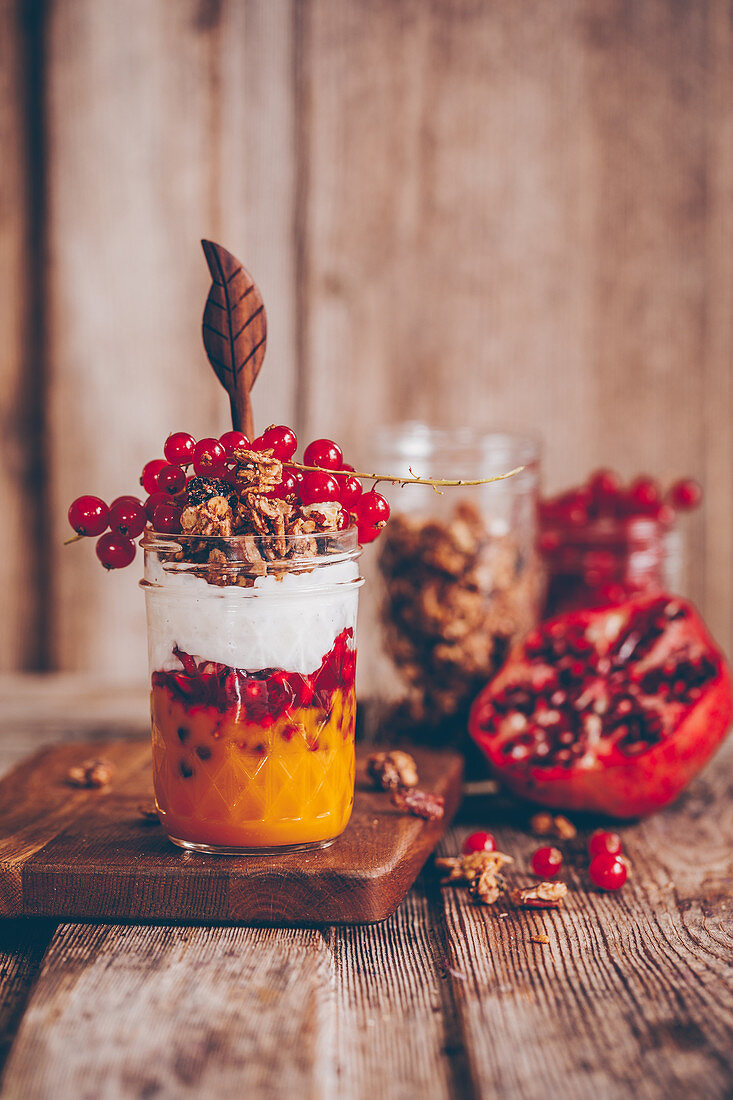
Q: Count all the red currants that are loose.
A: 4